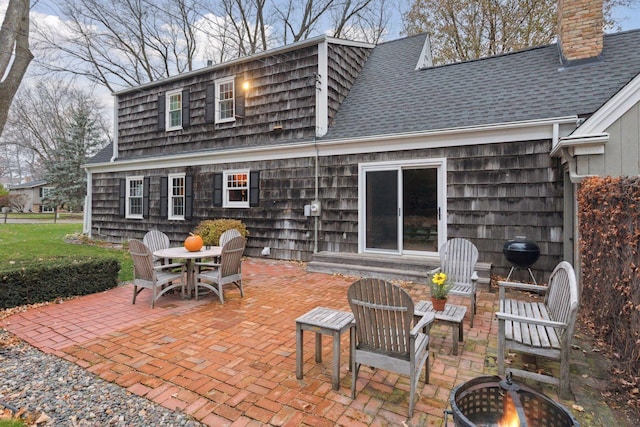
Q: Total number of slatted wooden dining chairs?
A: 4